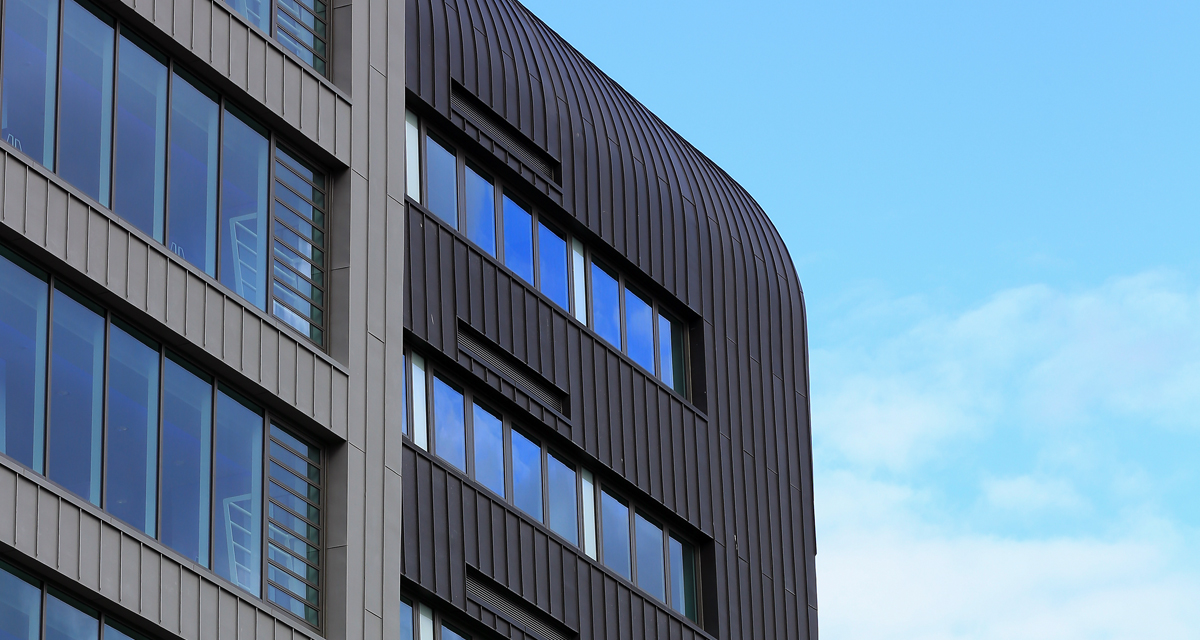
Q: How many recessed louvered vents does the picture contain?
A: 3